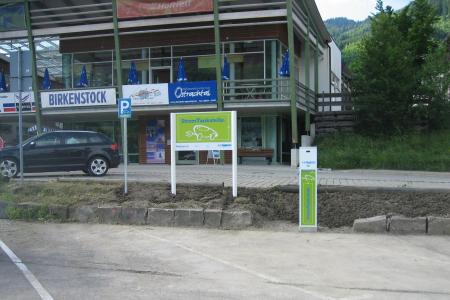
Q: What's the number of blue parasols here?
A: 7